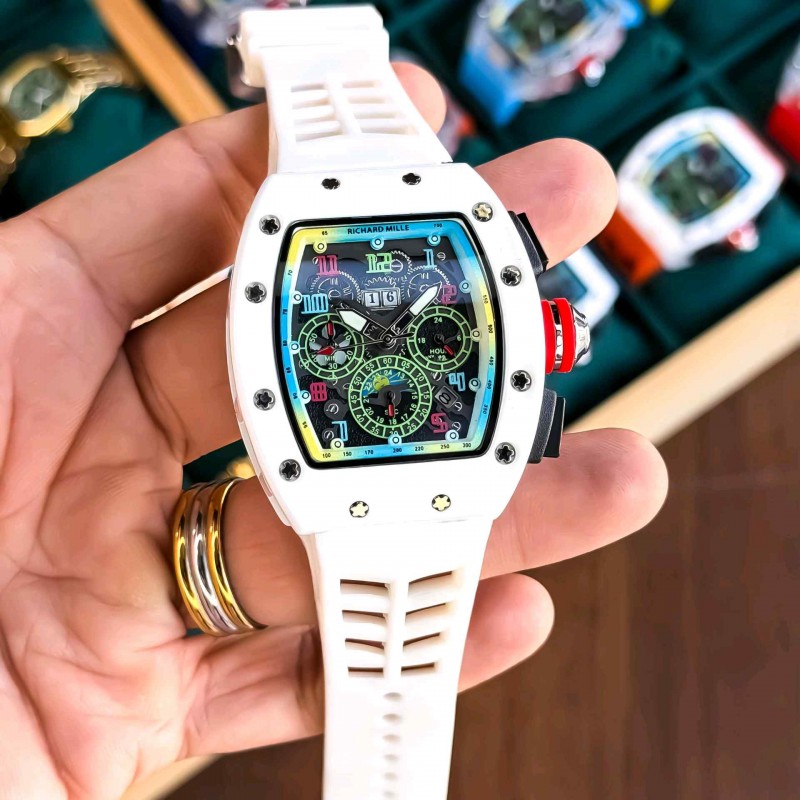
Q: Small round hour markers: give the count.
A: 12